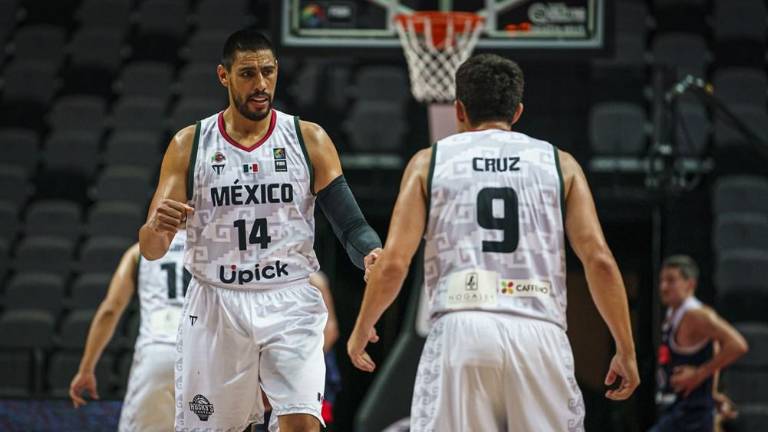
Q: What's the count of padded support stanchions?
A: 1